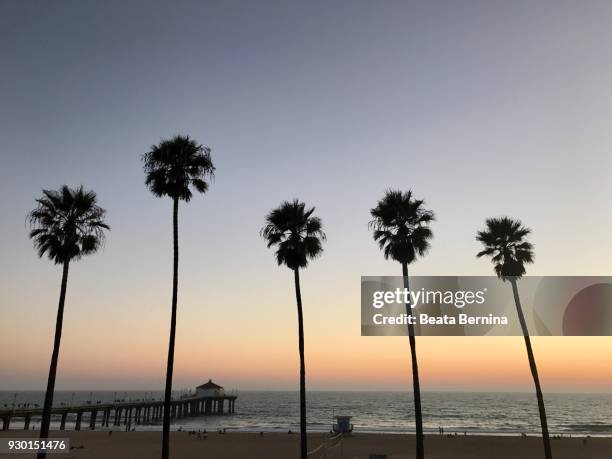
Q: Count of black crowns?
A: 5